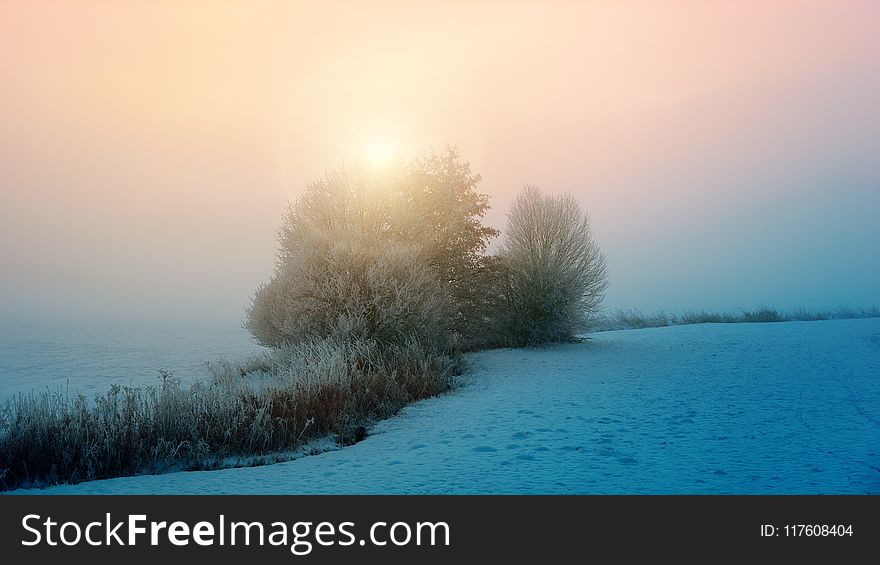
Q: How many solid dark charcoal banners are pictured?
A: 1